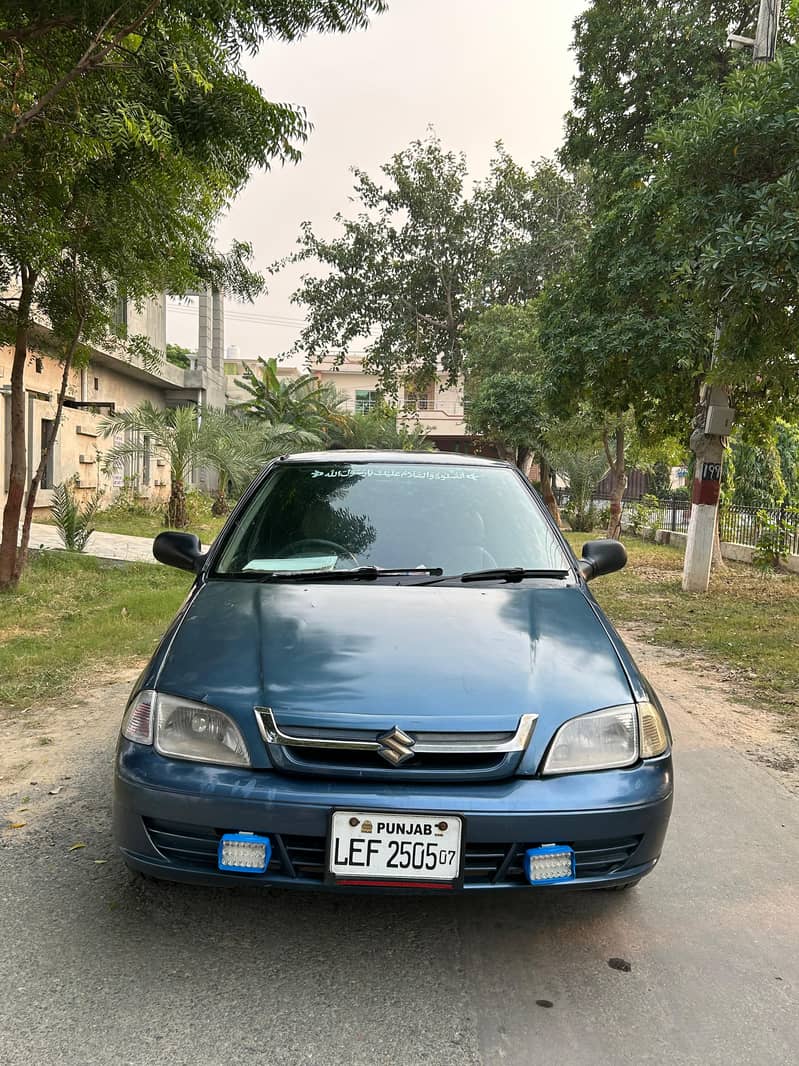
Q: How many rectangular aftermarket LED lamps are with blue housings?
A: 2